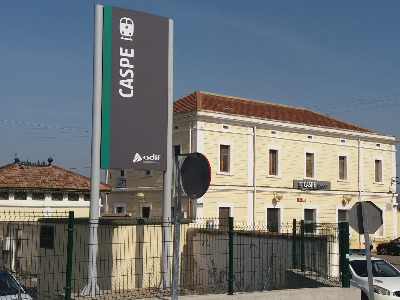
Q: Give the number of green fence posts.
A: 5